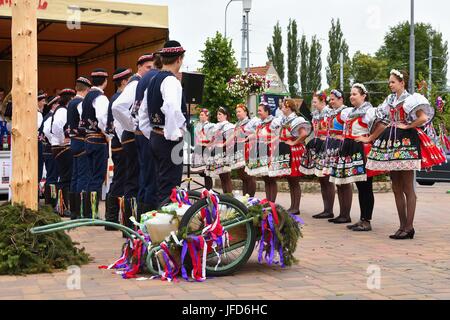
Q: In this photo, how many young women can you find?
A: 9